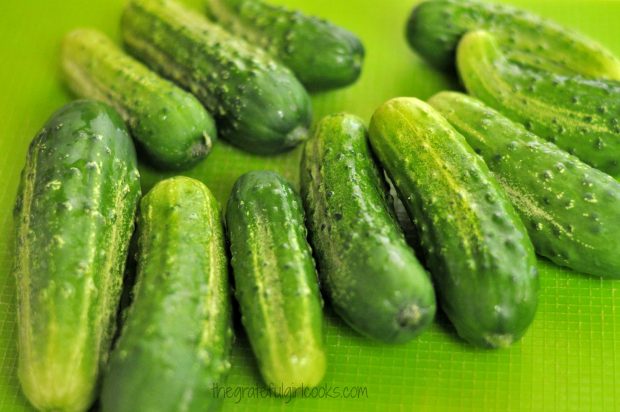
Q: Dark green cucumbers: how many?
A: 11